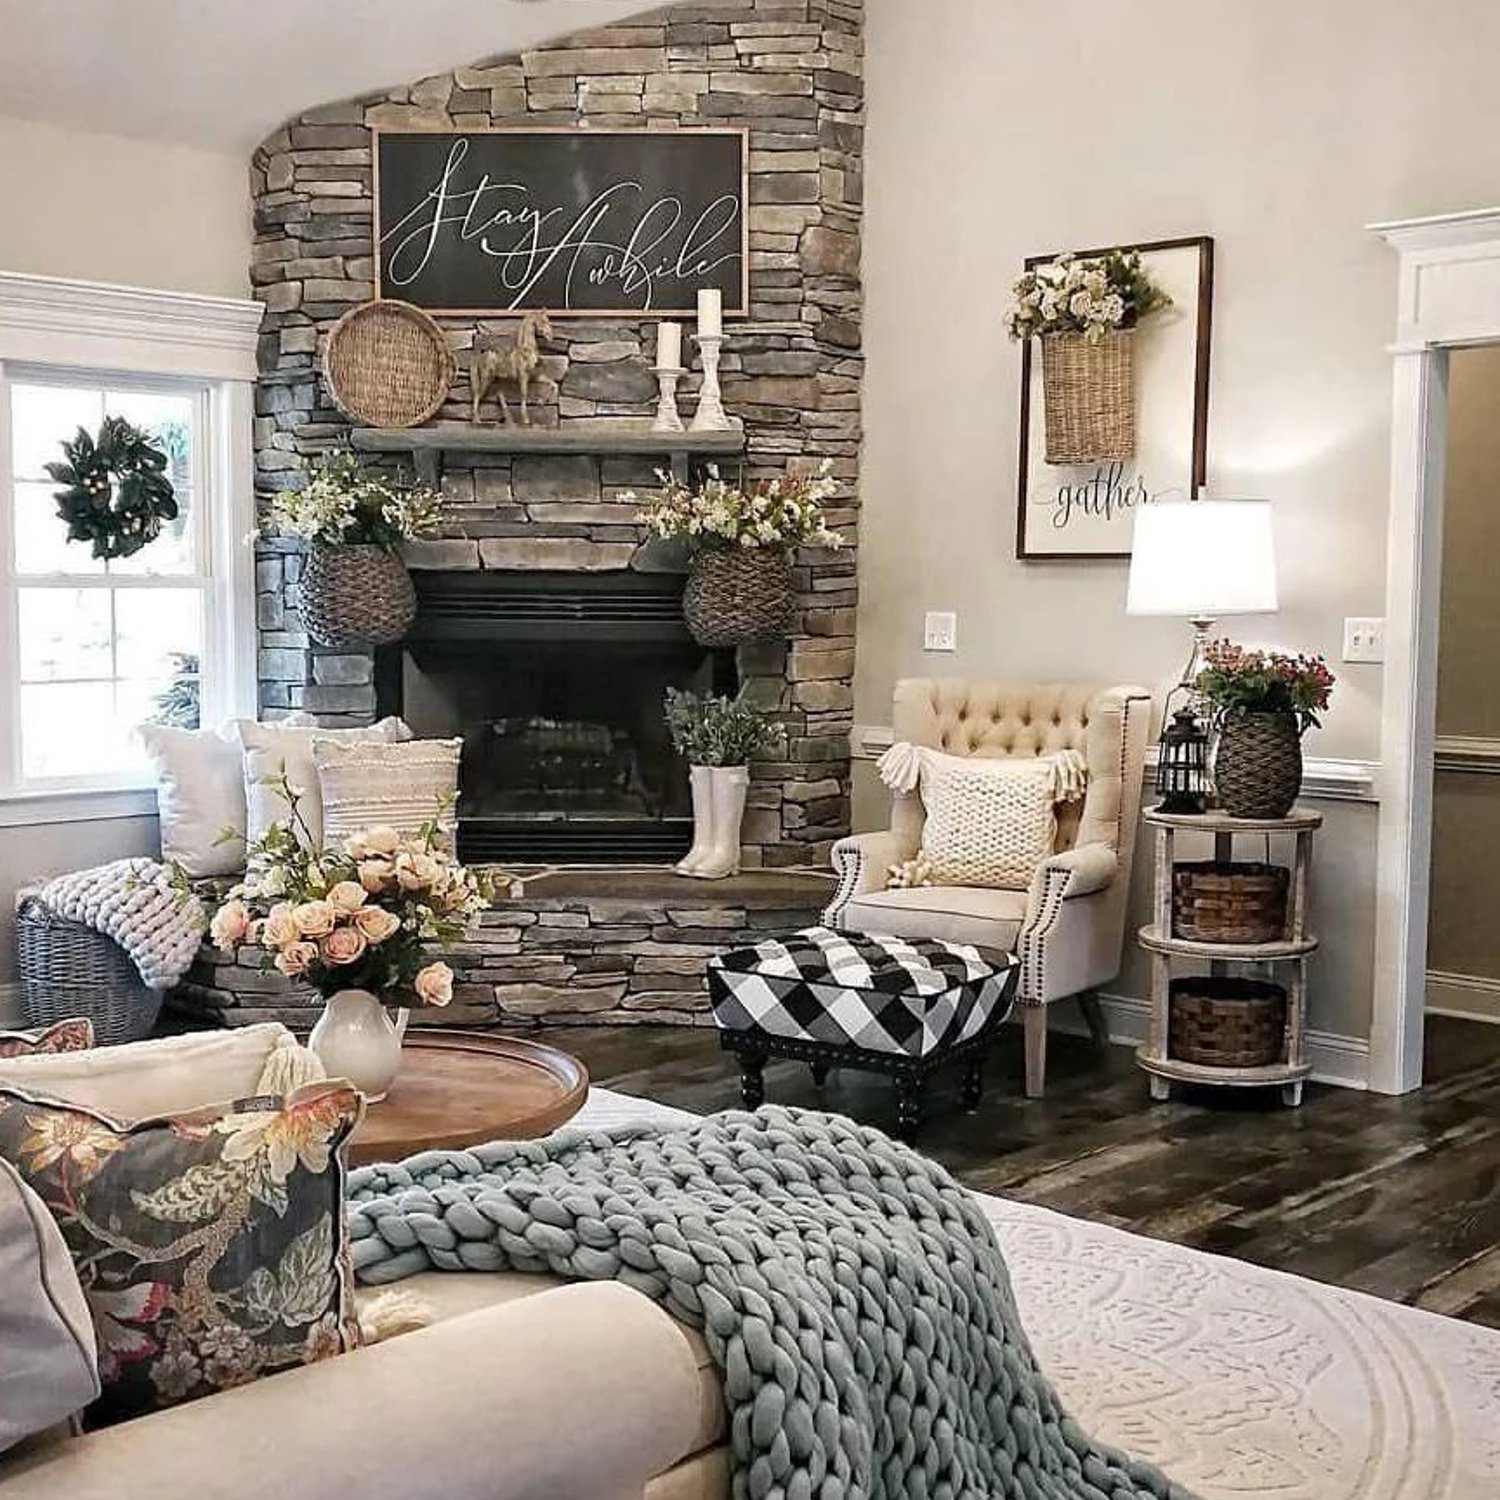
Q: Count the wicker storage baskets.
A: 3